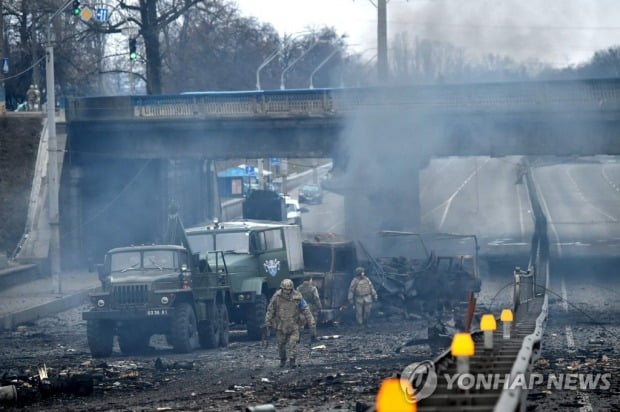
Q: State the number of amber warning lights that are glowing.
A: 4